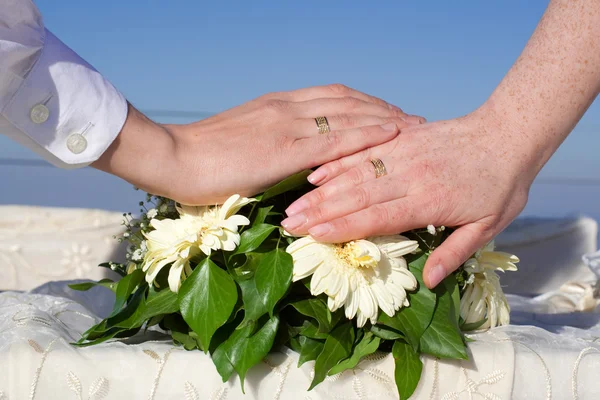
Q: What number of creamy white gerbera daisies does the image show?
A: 3